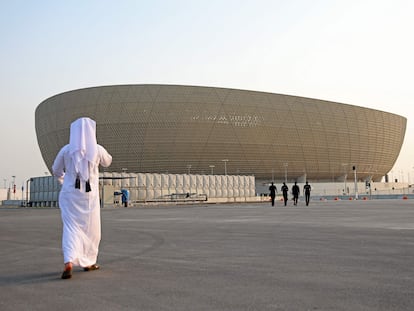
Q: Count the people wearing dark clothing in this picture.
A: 4